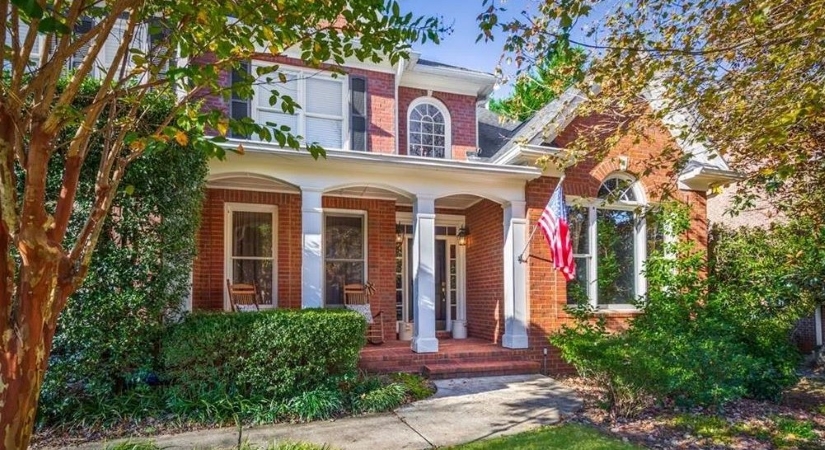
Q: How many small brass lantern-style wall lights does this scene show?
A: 2